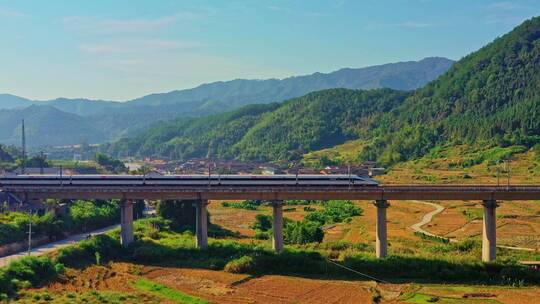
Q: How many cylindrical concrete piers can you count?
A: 5